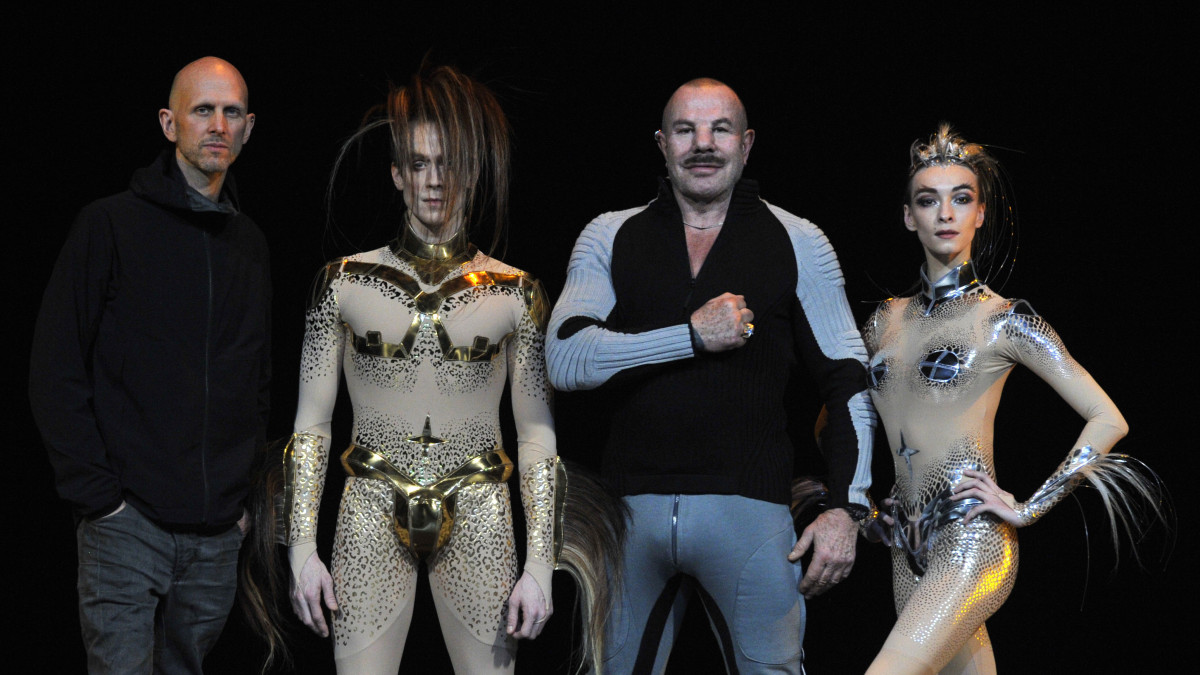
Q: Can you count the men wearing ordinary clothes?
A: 2